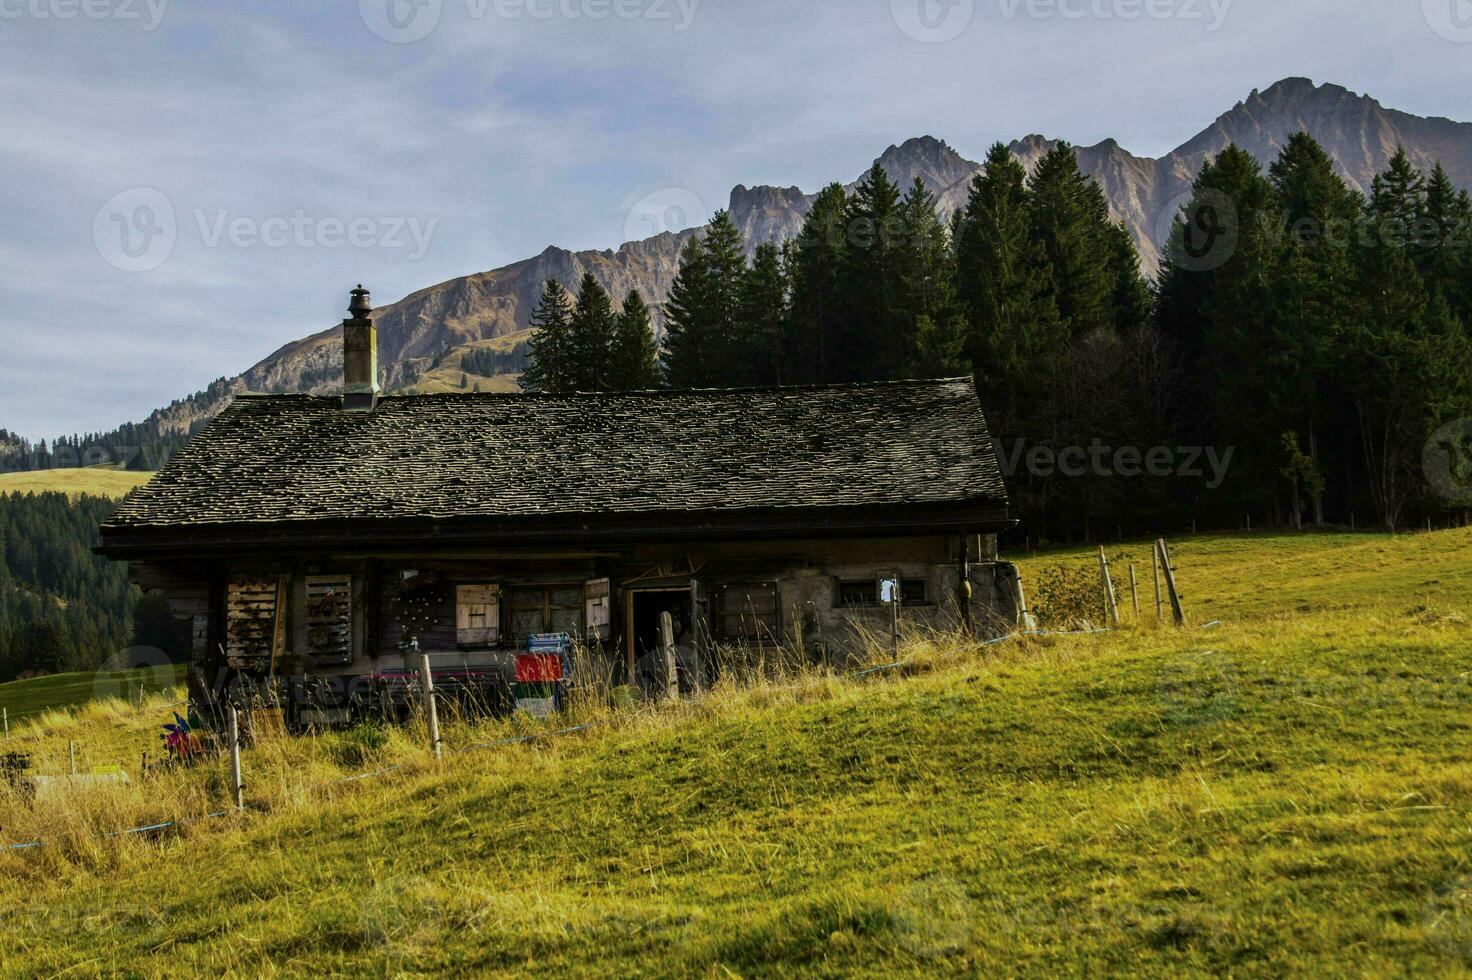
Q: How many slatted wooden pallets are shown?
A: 2